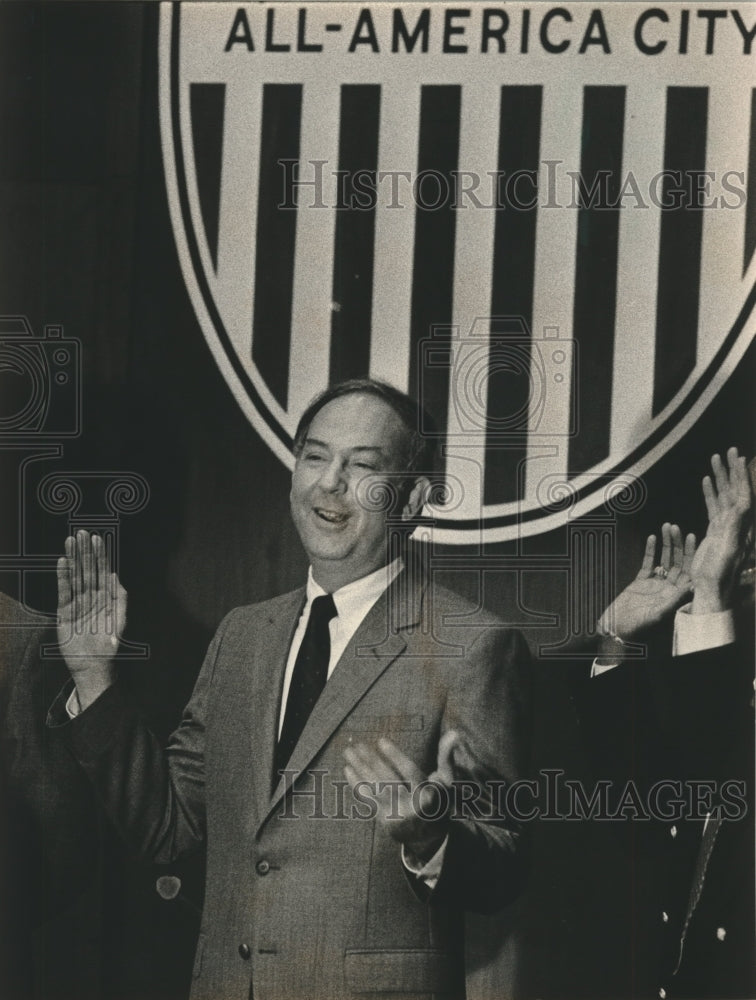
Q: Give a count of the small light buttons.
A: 4